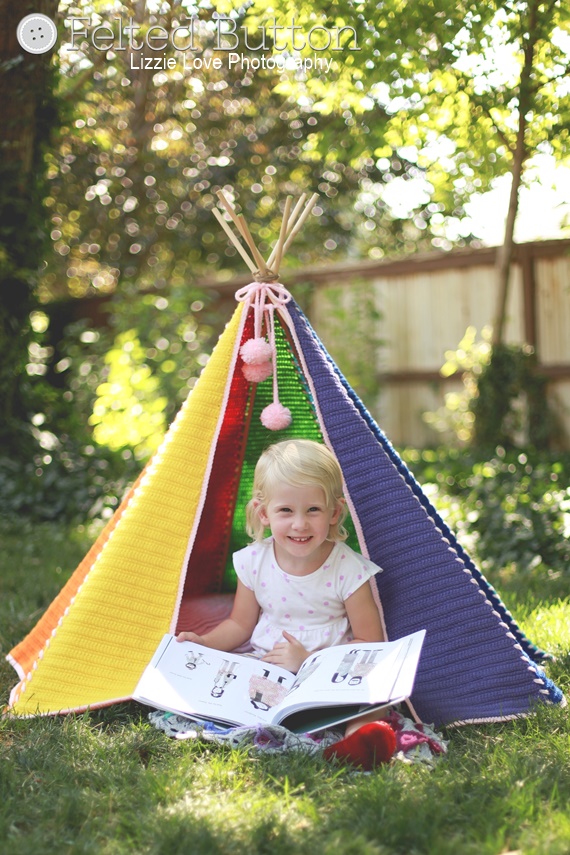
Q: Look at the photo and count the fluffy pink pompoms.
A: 3